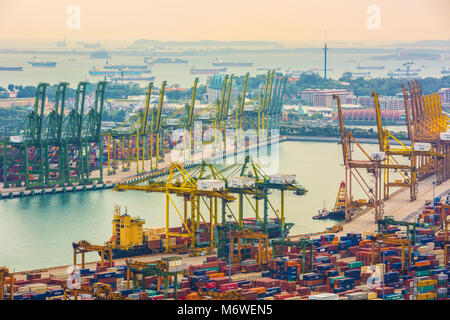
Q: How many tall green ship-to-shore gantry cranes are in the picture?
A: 4